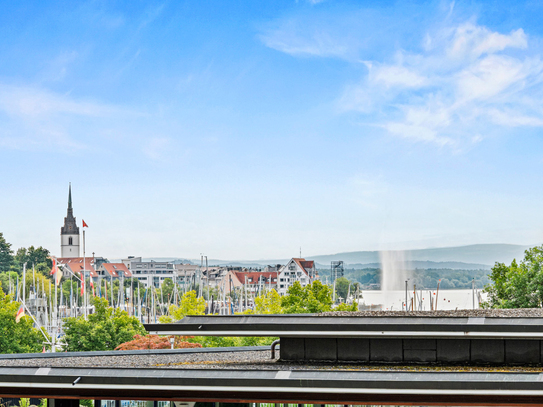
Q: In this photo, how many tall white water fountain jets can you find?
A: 1